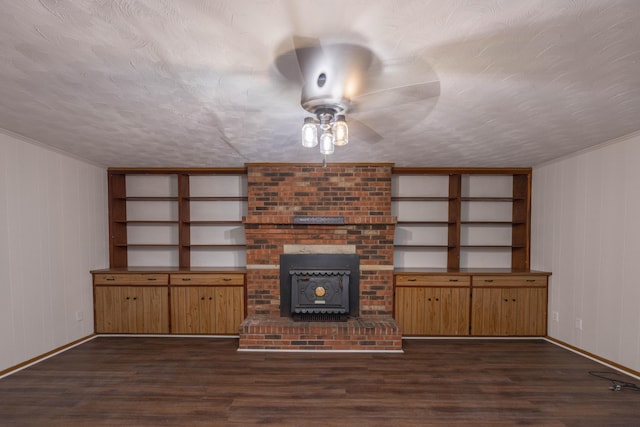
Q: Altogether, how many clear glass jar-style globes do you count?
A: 3